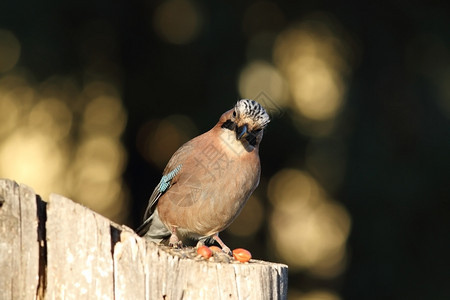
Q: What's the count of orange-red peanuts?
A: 3